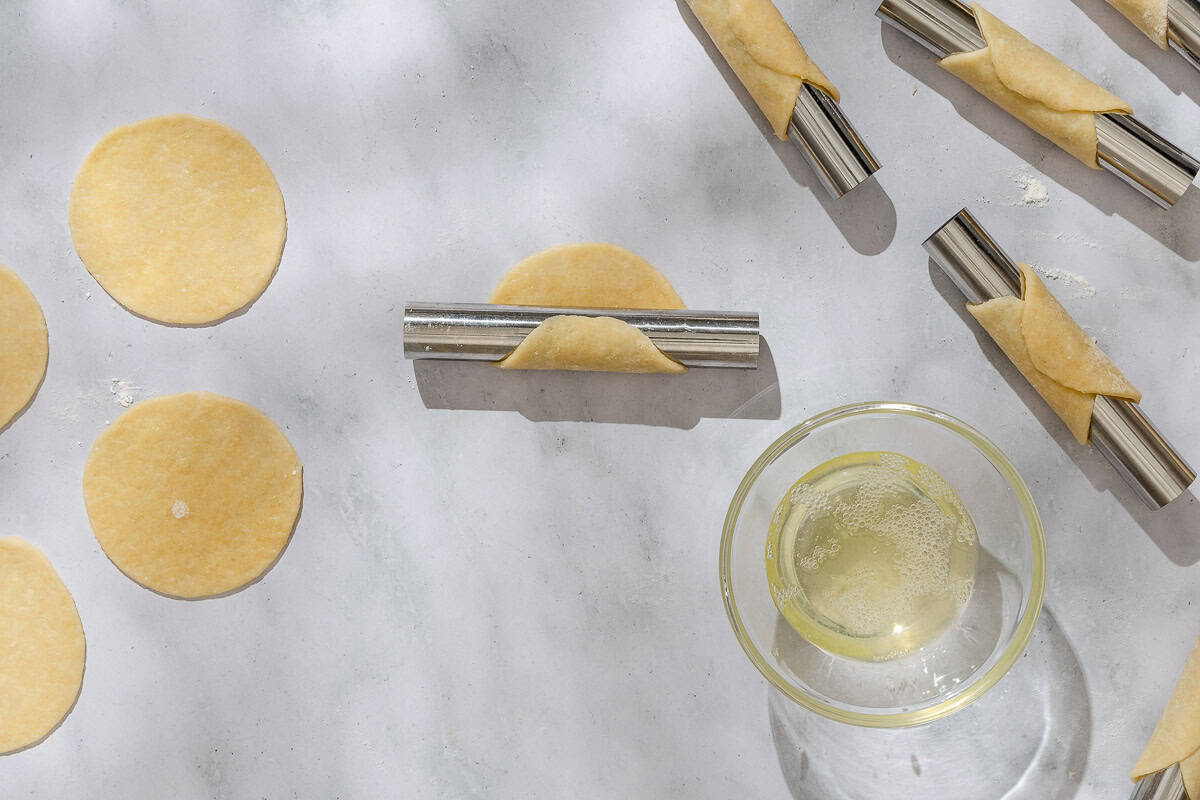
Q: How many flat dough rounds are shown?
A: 4